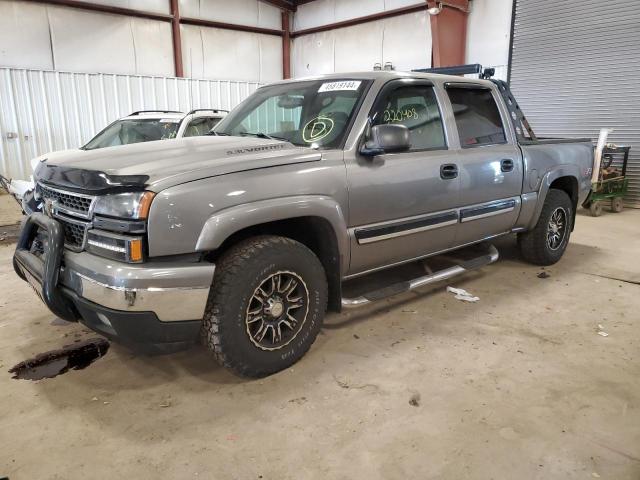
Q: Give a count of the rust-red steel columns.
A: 3